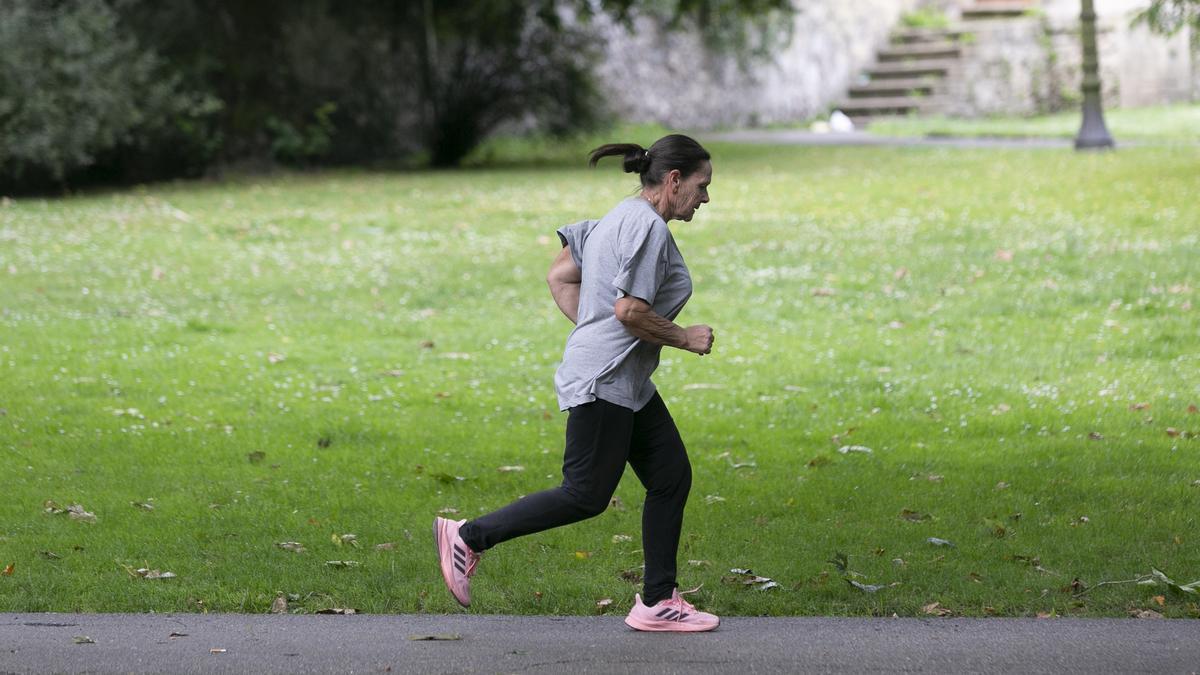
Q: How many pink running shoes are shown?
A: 2